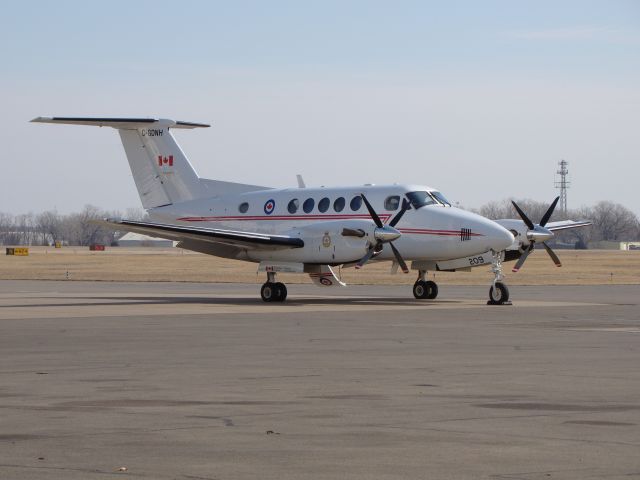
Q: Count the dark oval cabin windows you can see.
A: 6